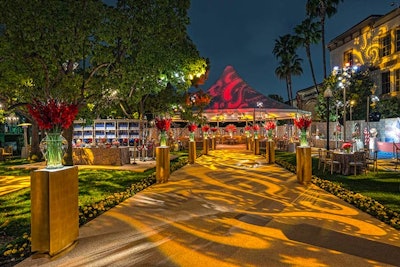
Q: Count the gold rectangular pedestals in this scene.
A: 9